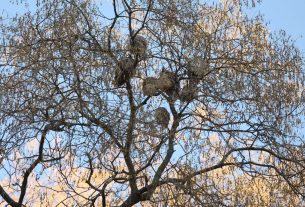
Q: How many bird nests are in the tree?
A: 7